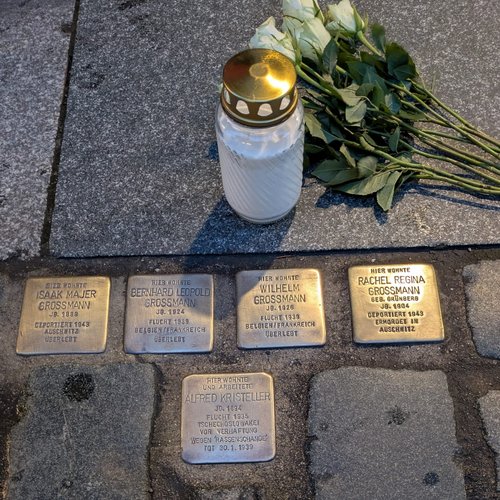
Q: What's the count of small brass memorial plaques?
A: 5